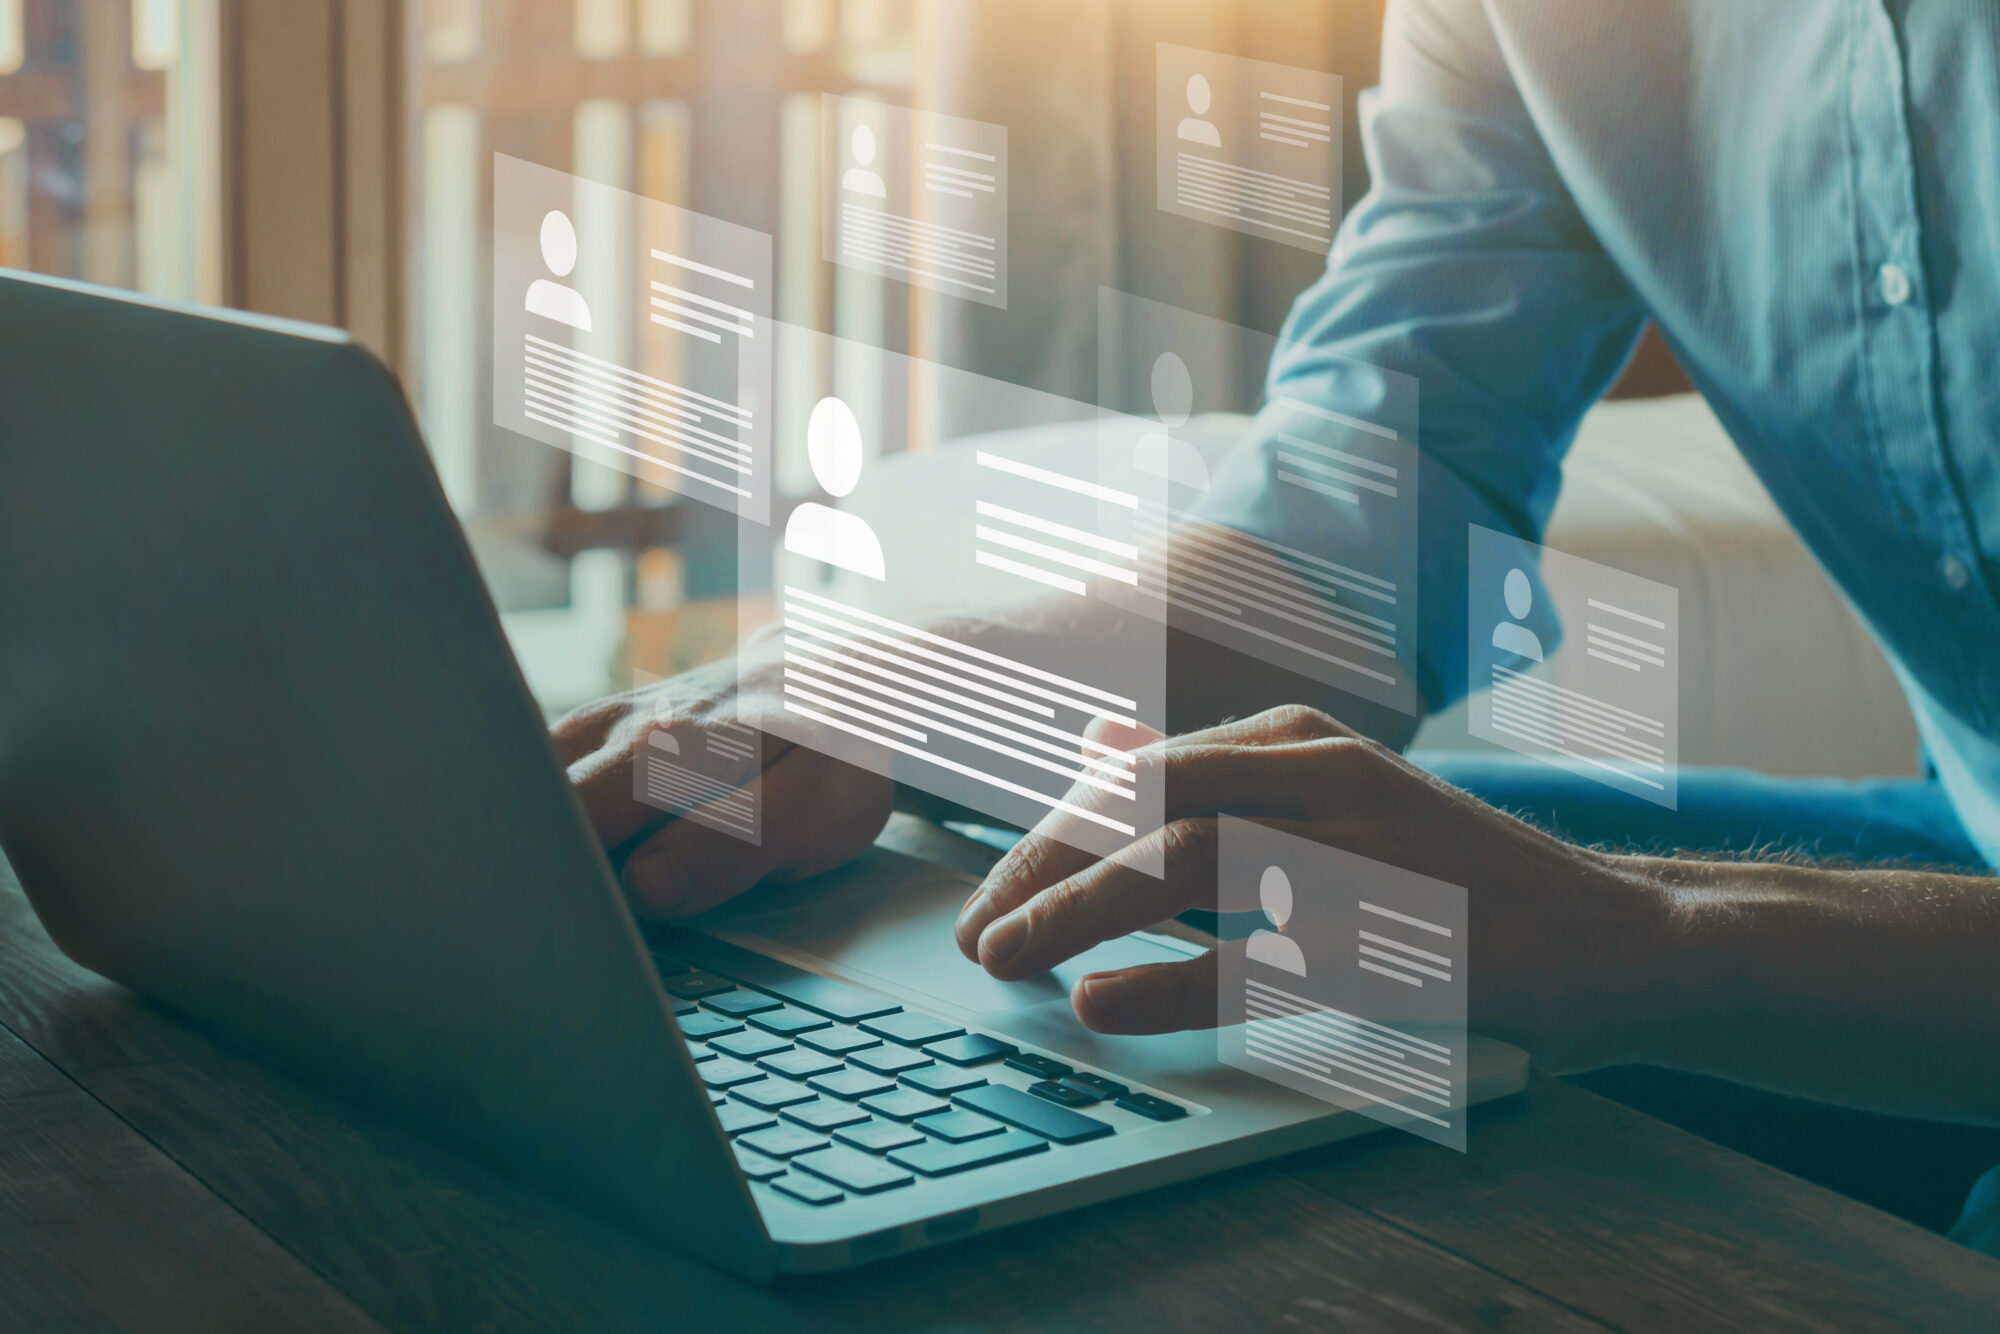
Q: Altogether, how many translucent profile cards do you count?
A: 8